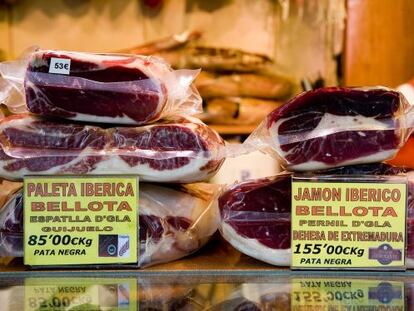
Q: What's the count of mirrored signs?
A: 2